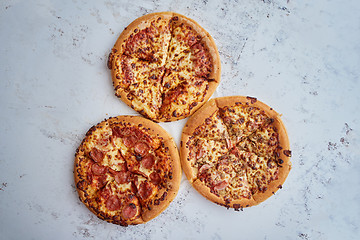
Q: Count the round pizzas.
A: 3